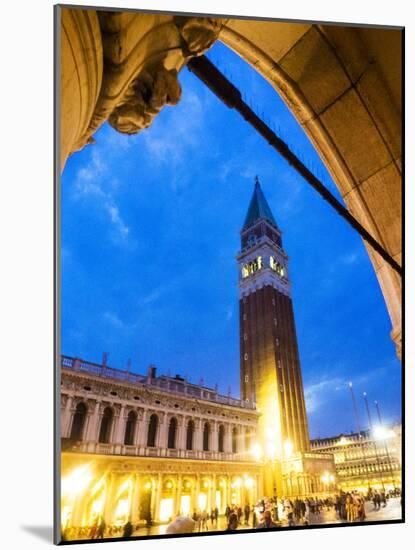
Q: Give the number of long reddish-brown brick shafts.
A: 1